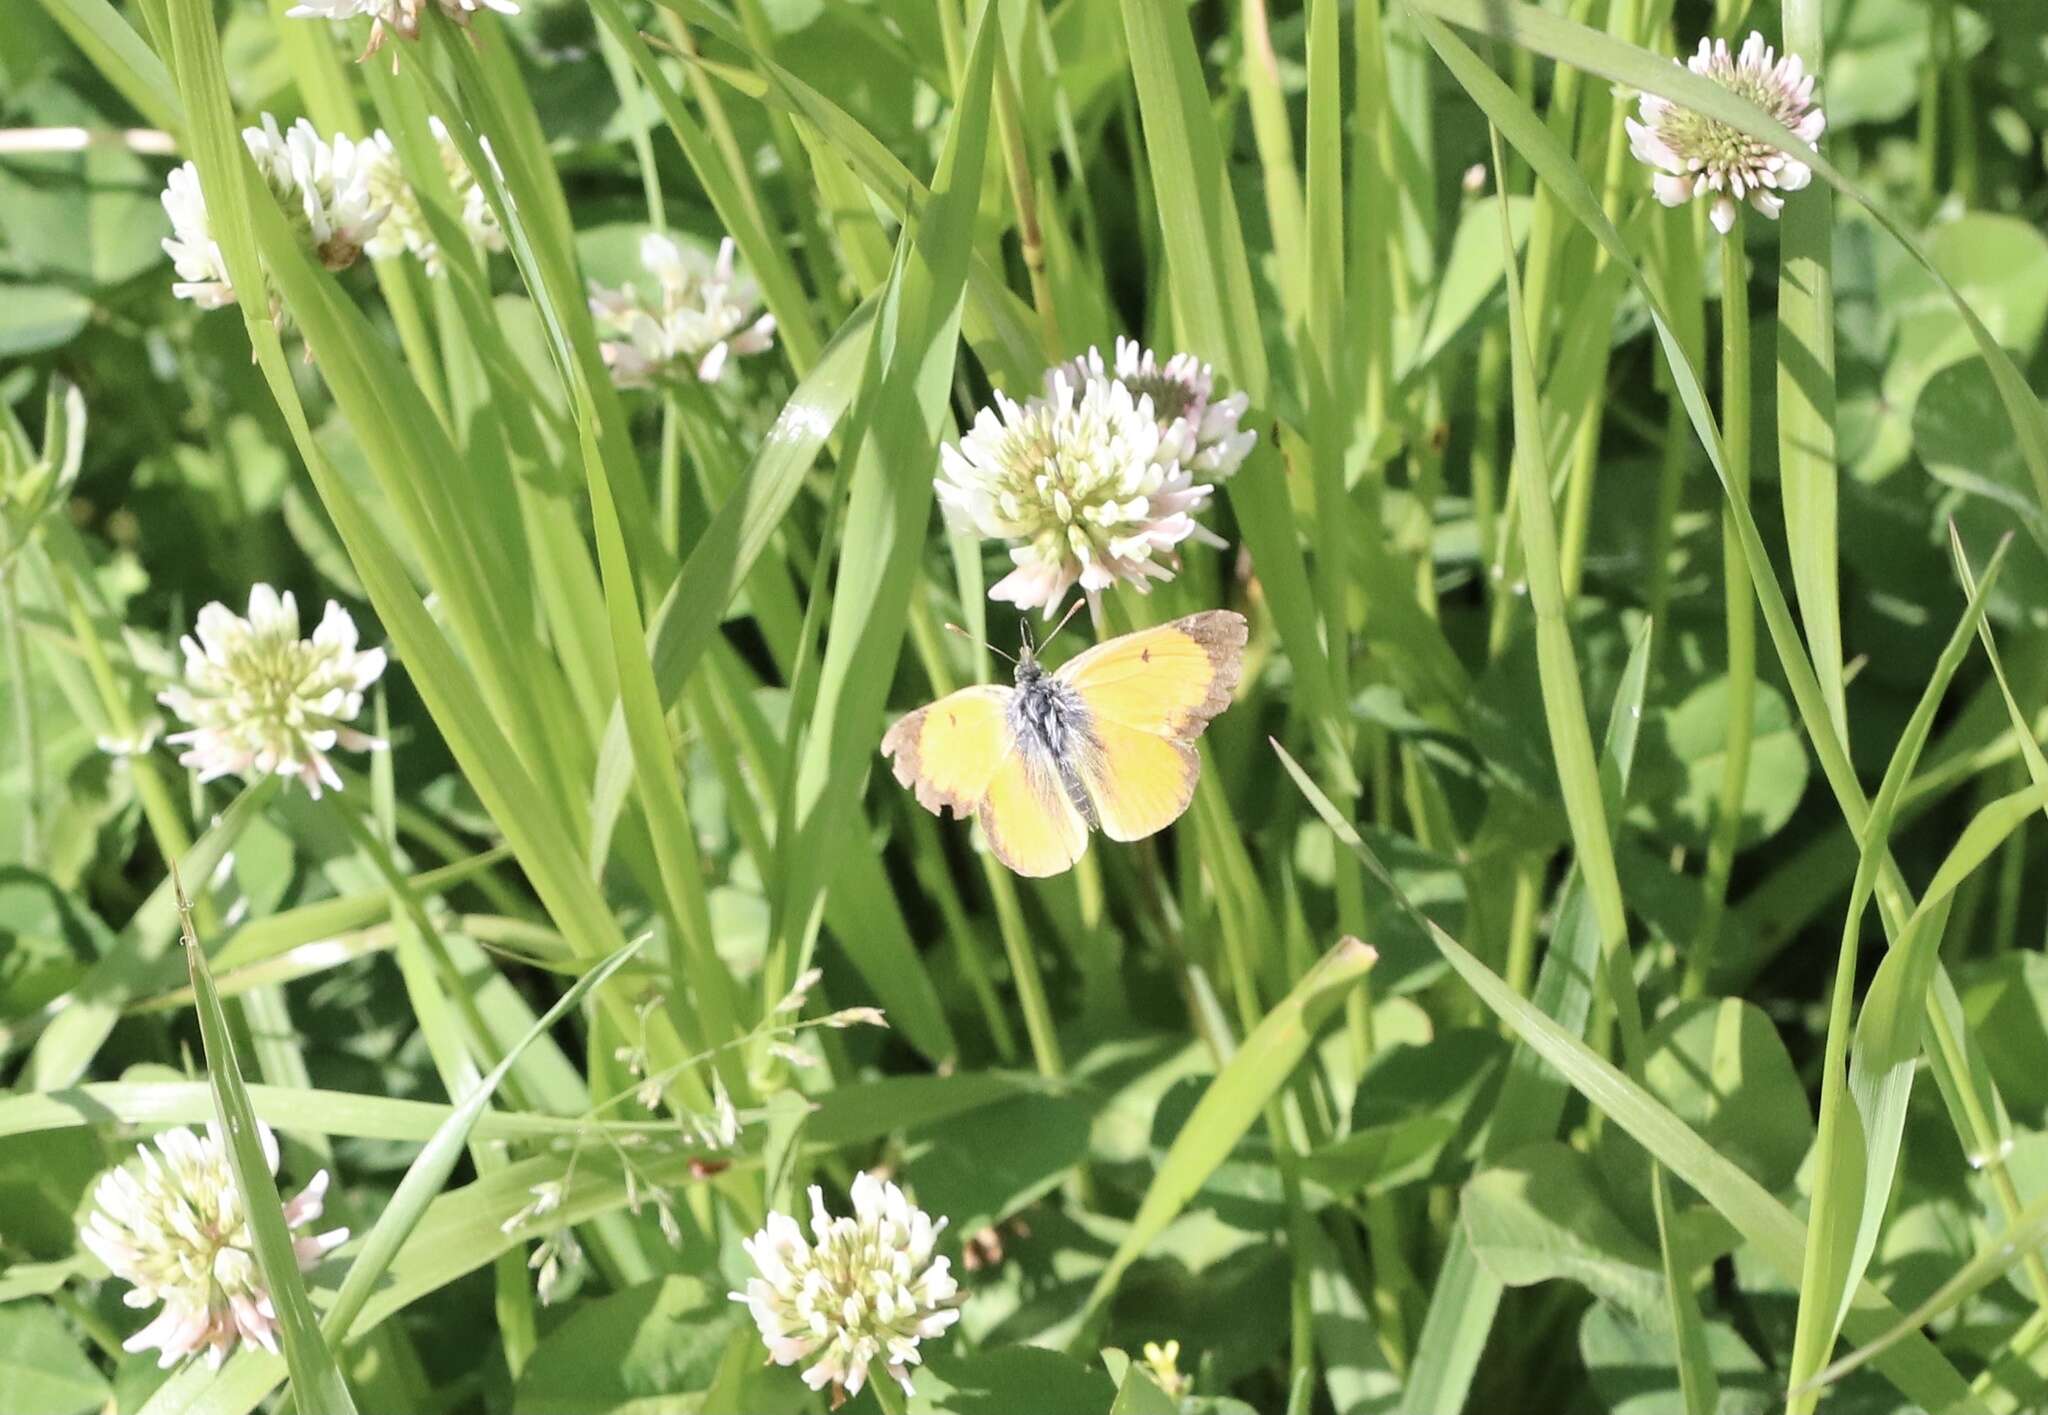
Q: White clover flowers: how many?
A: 10